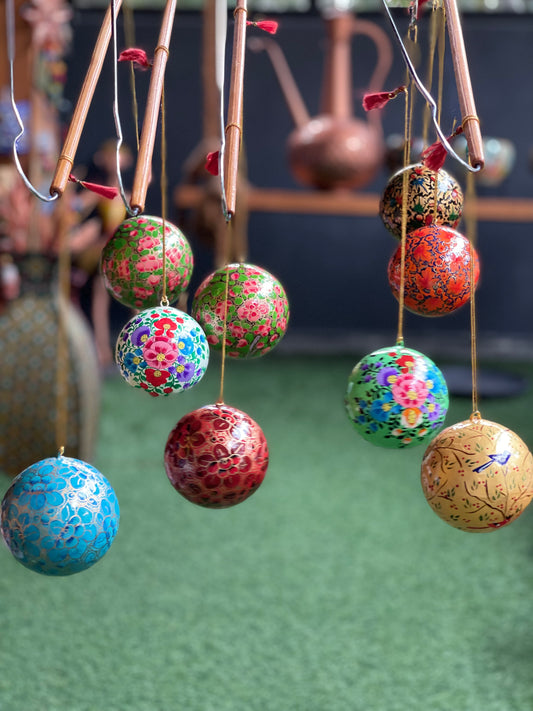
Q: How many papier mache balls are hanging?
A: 9